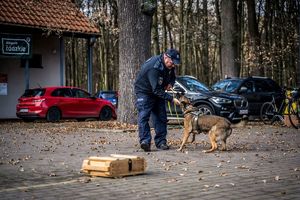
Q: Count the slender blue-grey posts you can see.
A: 3